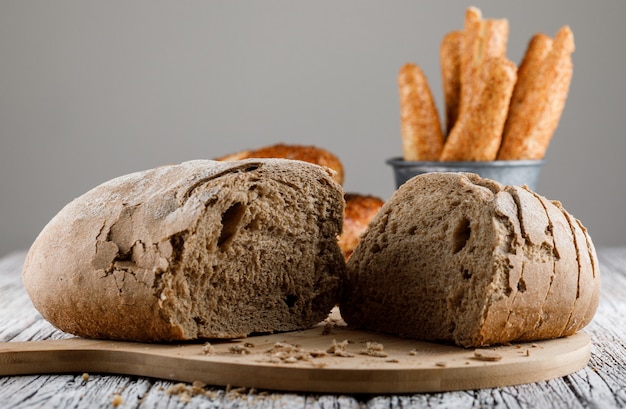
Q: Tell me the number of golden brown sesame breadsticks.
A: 6